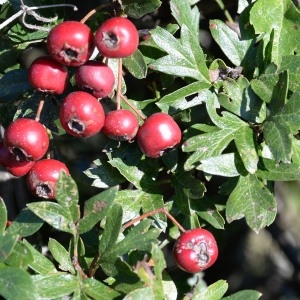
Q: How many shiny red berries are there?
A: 11